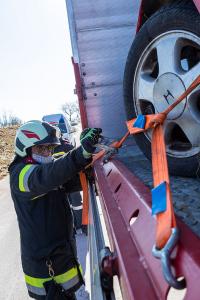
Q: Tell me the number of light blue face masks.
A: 1